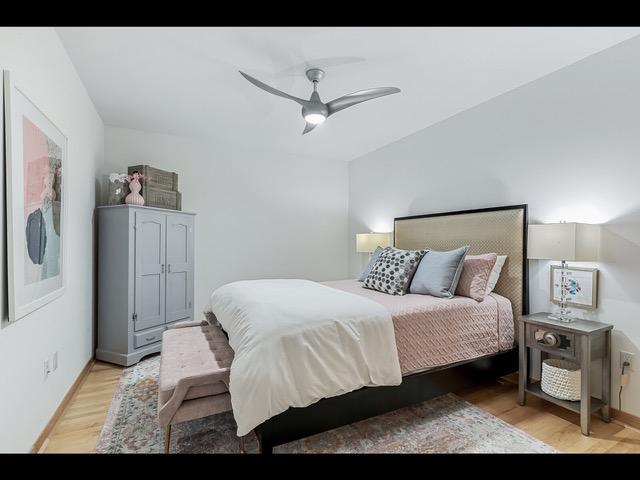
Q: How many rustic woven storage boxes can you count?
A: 2